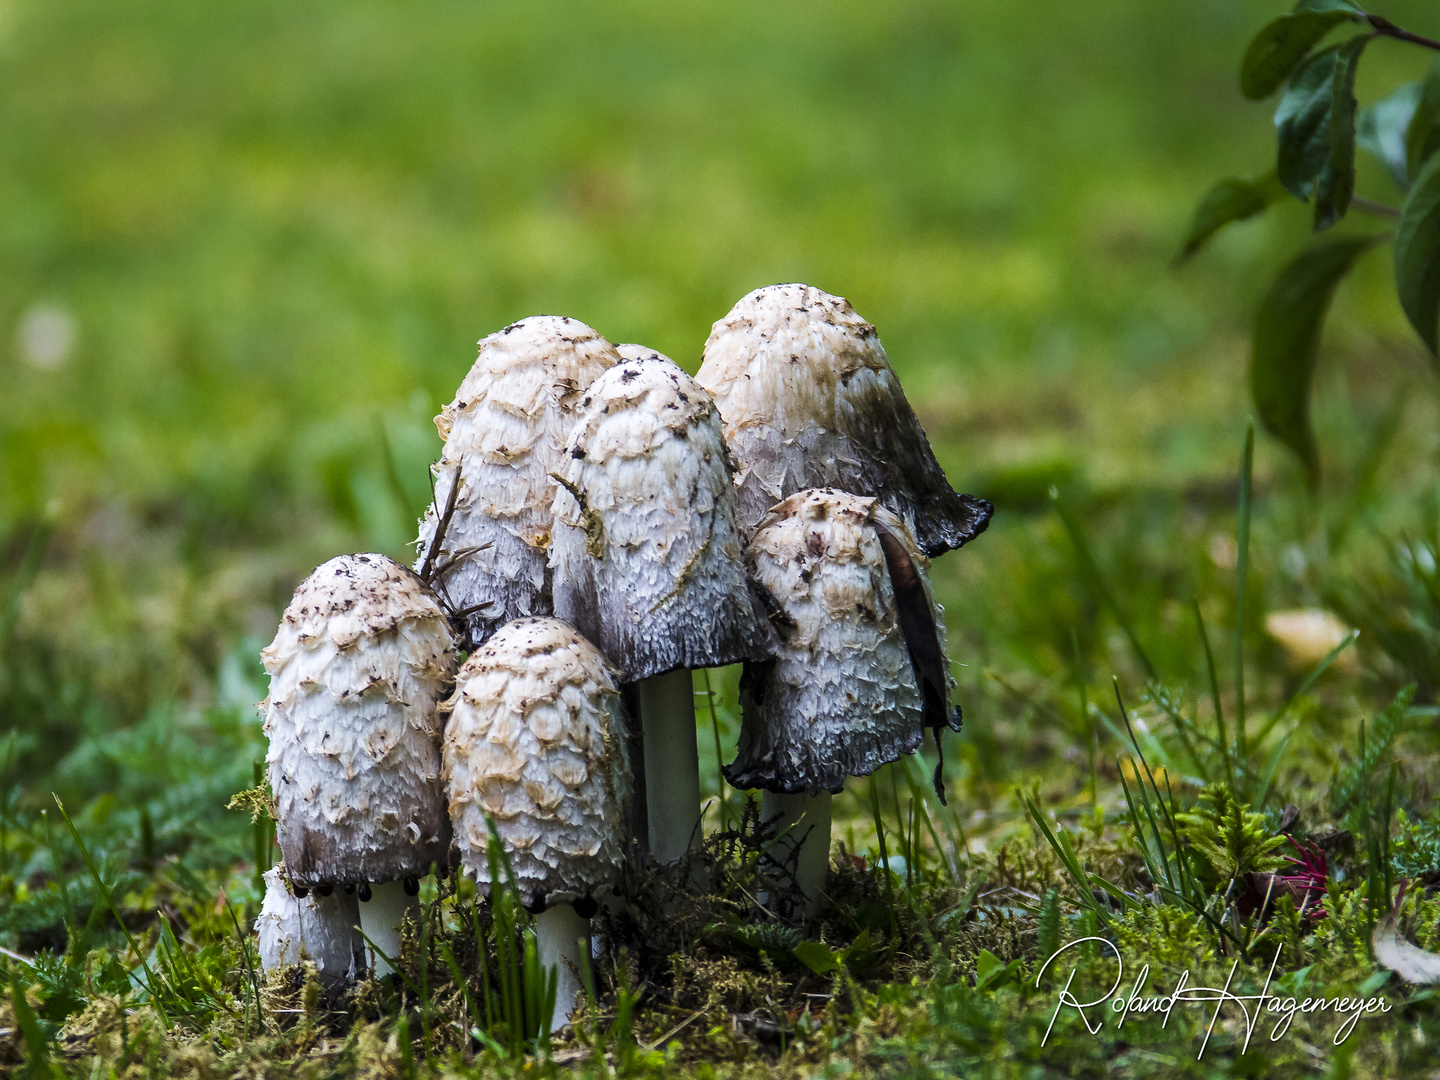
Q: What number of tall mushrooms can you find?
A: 6